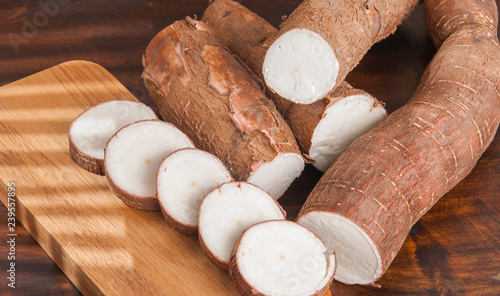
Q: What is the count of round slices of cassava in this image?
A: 5